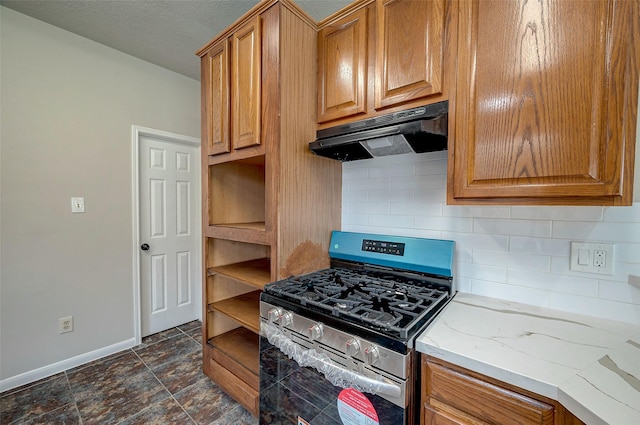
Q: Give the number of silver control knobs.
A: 5